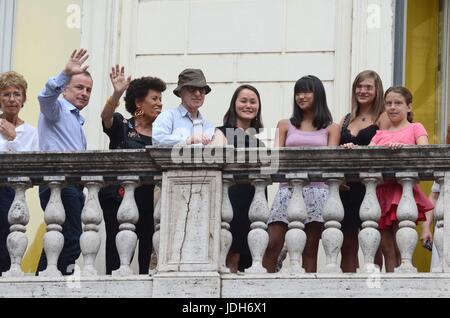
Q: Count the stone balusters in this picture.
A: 12